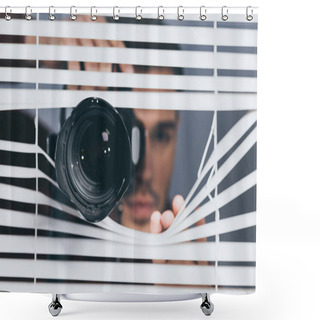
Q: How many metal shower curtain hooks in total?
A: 12